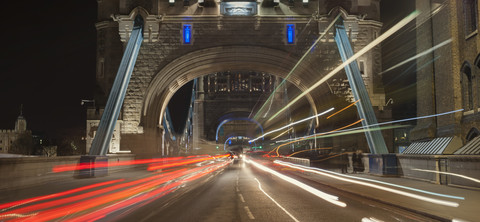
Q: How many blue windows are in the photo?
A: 2